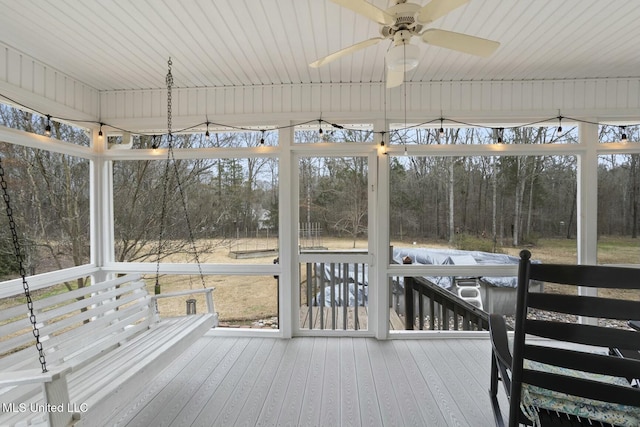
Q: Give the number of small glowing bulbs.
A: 11